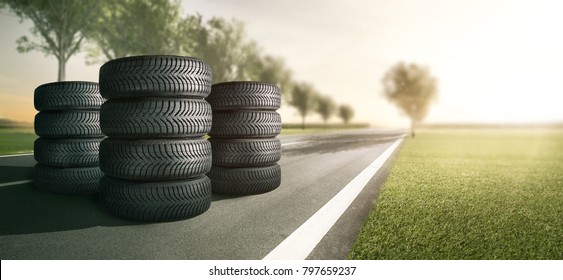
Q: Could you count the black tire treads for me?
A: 12